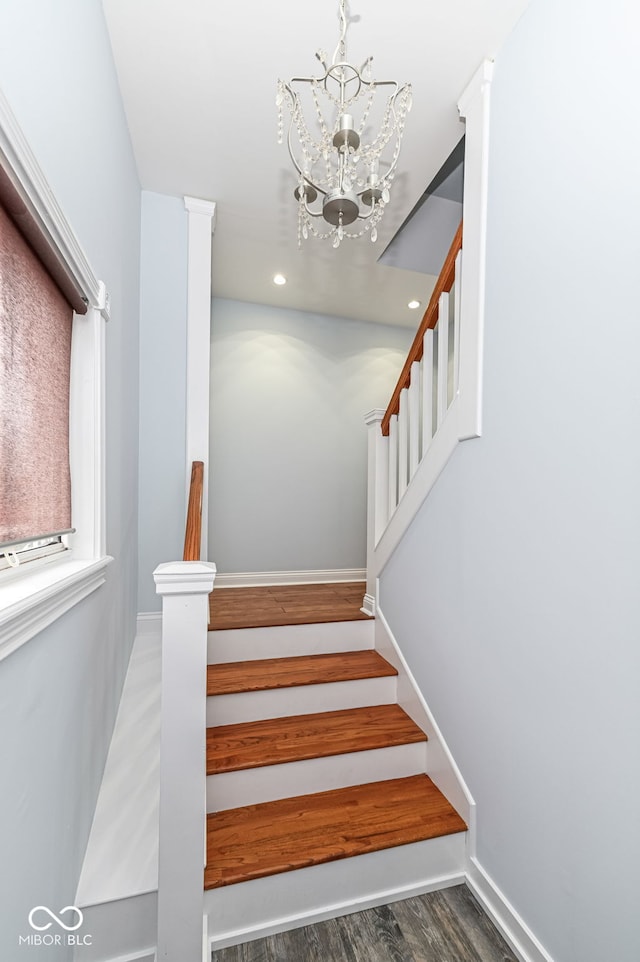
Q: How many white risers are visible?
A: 4